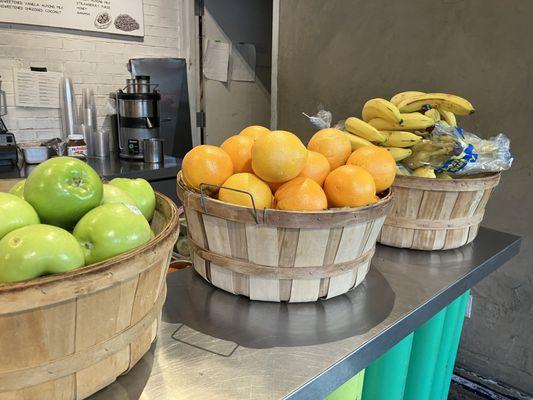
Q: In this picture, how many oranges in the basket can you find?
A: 10